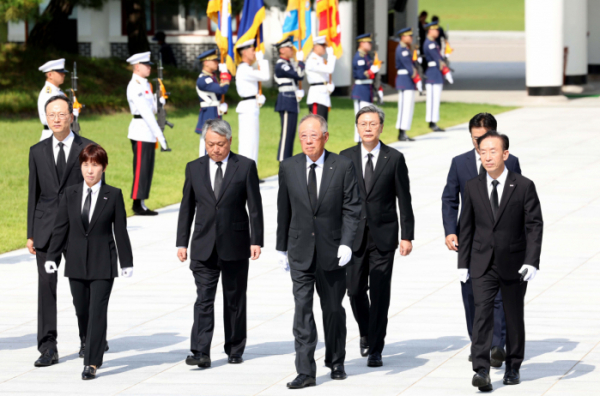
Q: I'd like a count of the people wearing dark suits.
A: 7